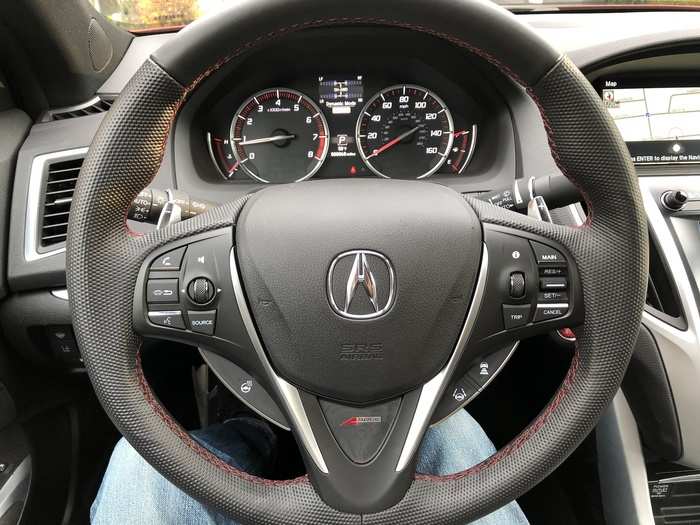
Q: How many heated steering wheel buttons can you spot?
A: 1